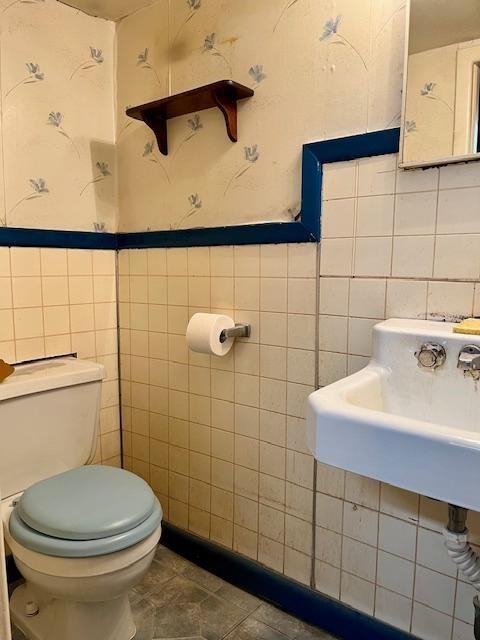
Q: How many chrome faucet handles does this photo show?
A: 1